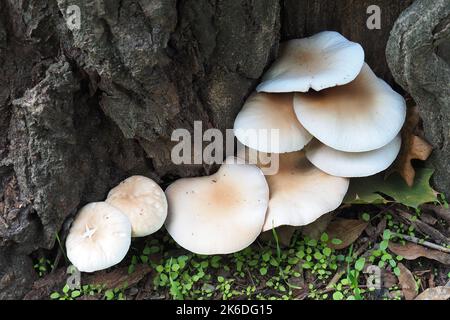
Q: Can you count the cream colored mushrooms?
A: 8